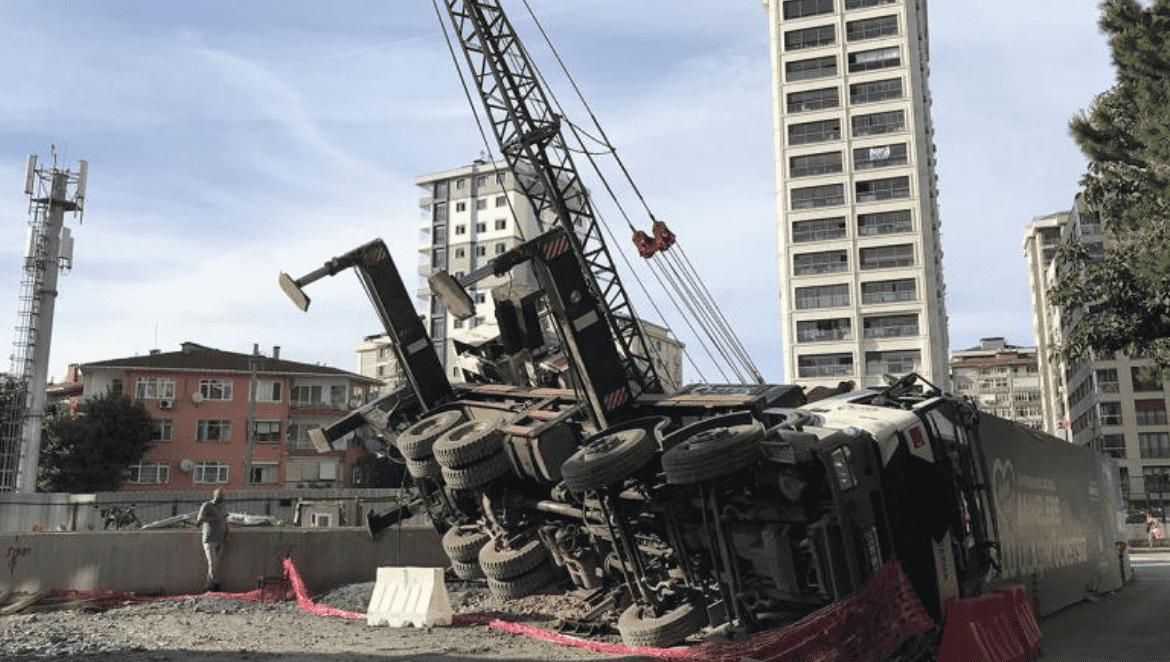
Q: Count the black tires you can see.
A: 11